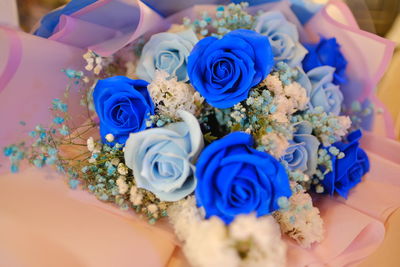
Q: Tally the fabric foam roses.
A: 10